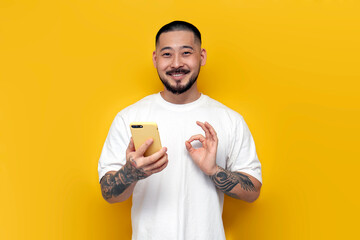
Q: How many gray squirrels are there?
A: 0